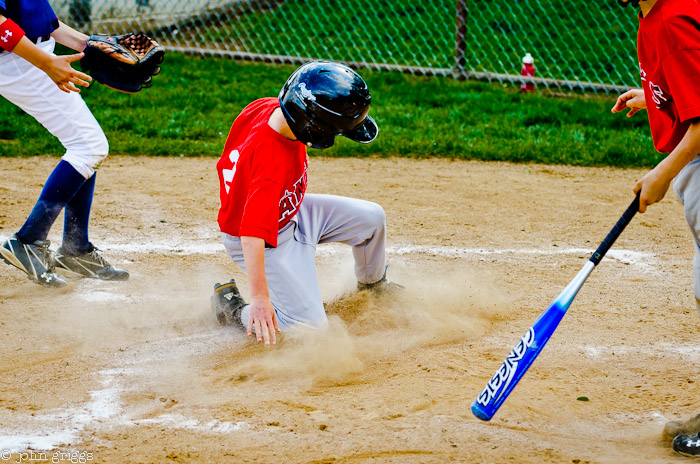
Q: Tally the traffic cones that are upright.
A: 0